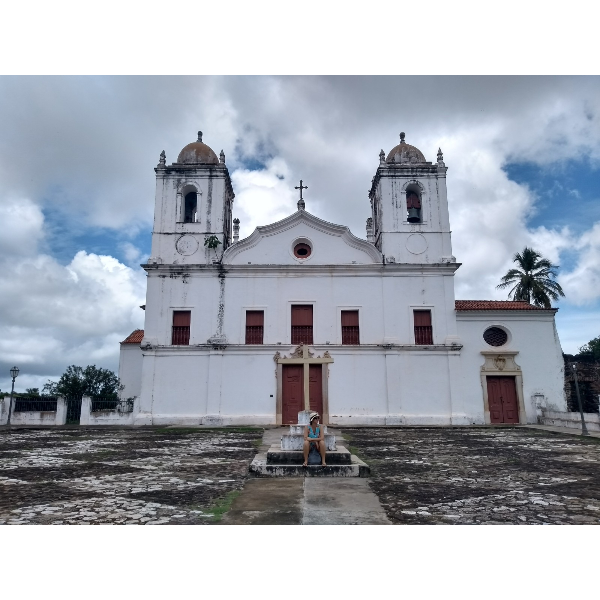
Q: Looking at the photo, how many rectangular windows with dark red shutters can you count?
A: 5